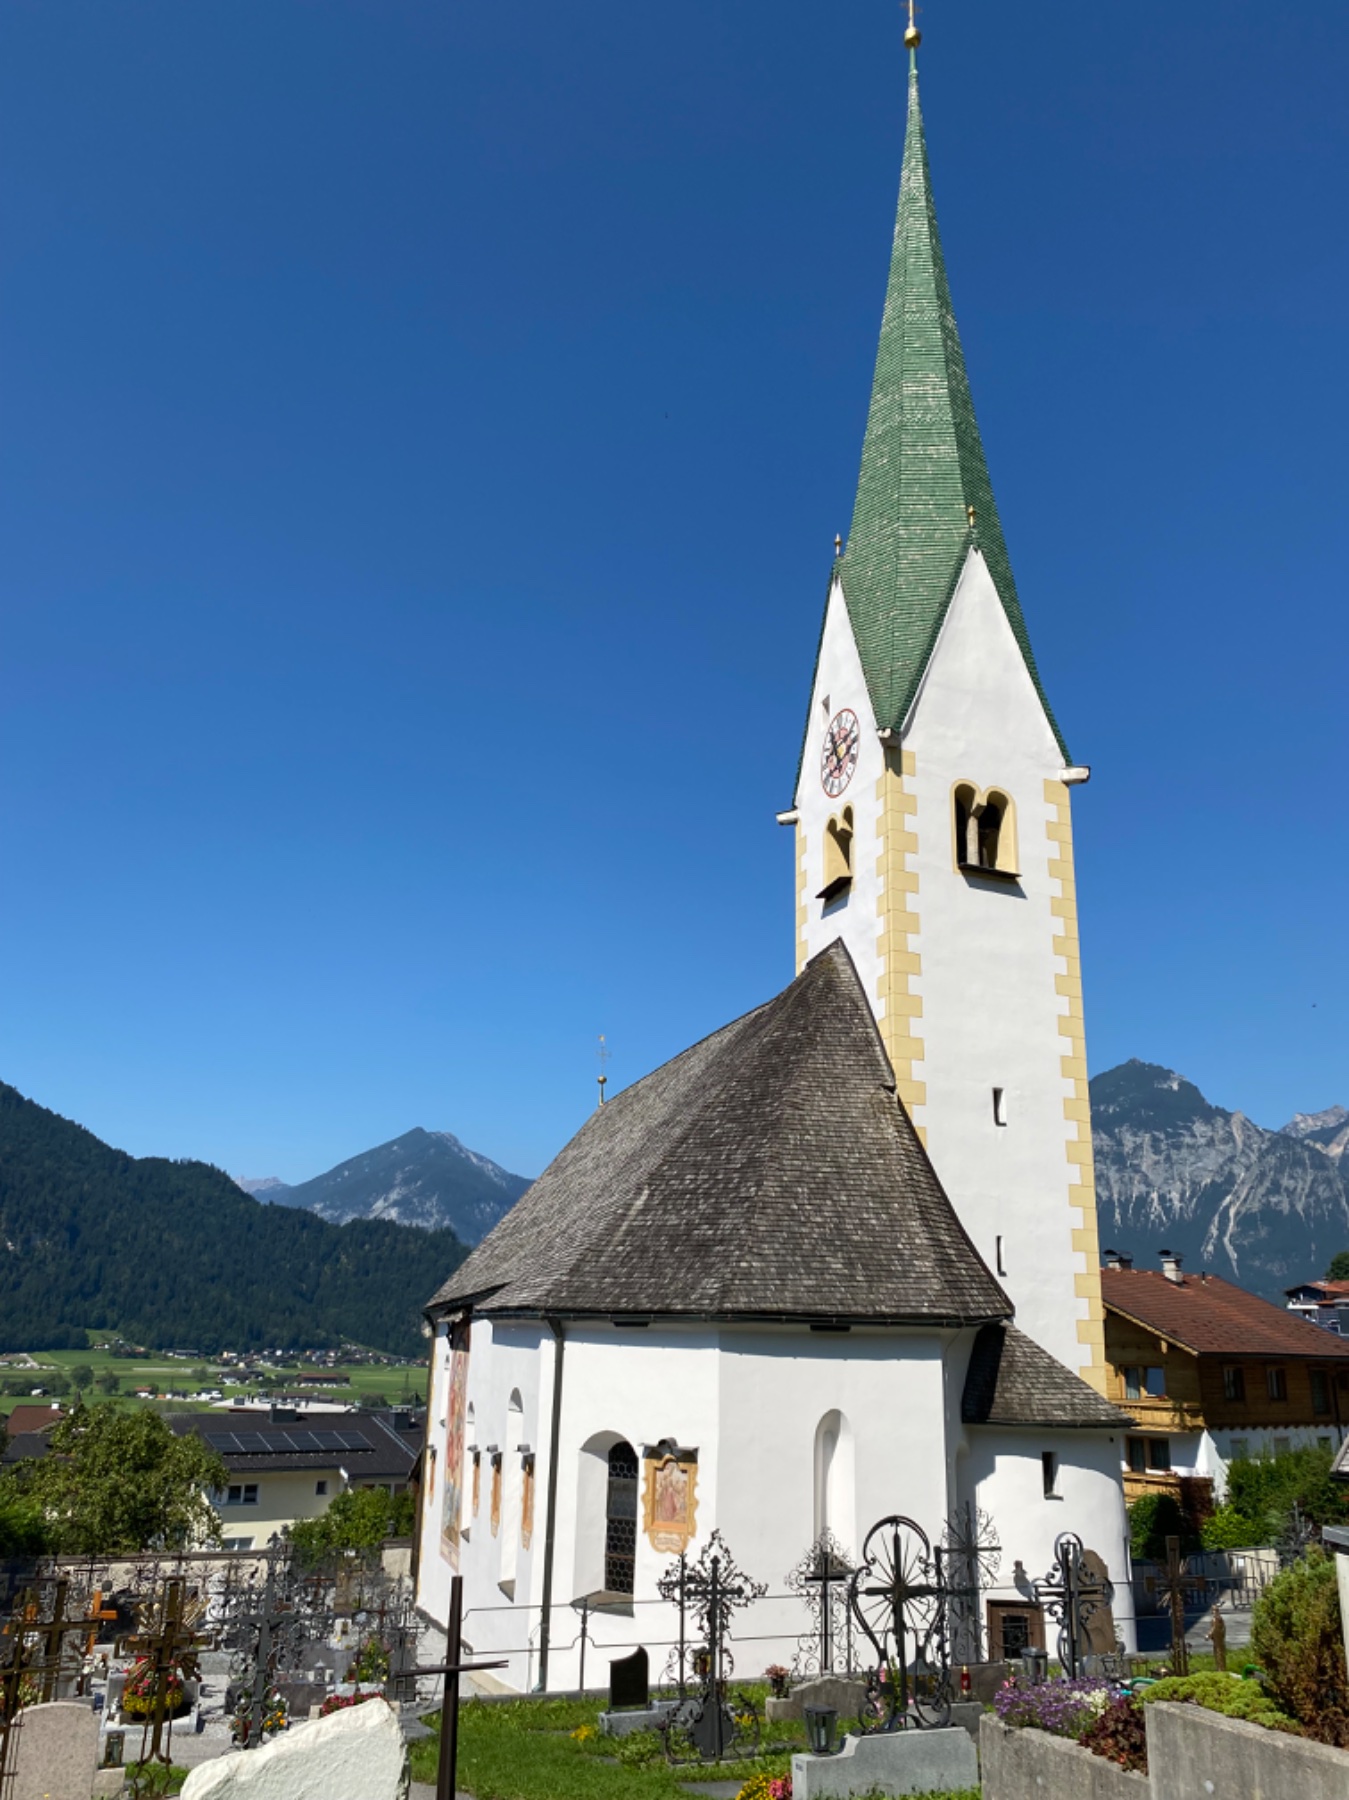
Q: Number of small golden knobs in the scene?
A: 4